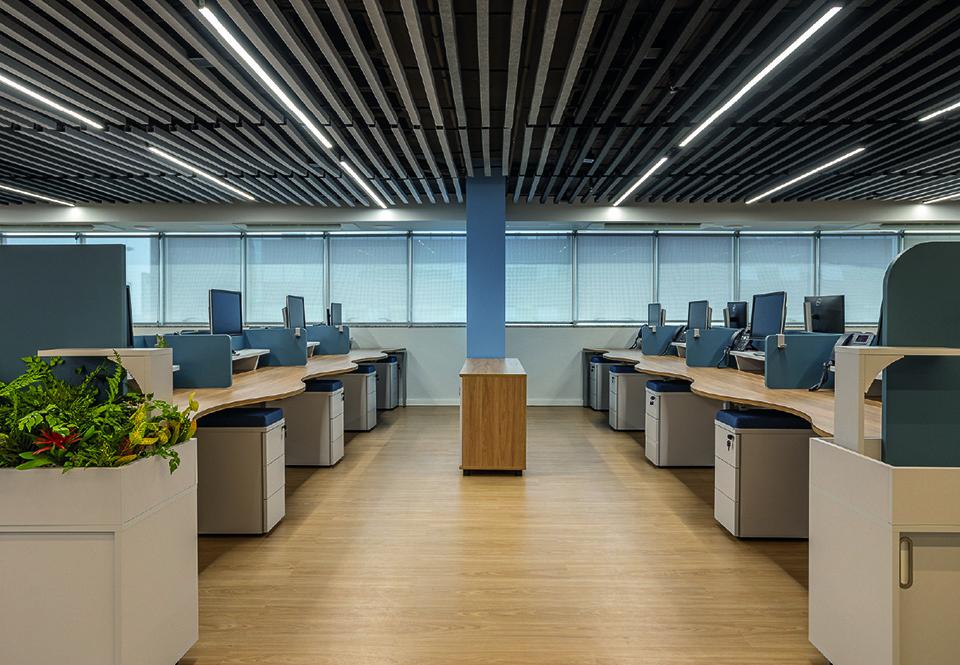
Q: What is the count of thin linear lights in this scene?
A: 10